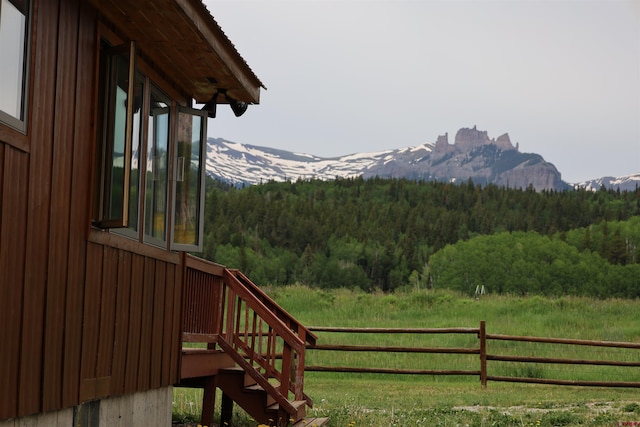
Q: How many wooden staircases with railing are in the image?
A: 1